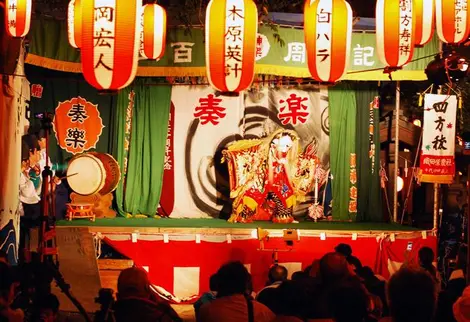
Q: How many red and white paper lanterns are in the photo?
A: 9